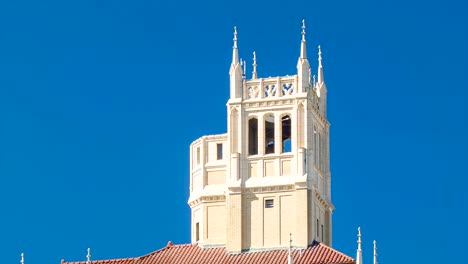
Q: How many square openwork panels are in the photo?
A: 3